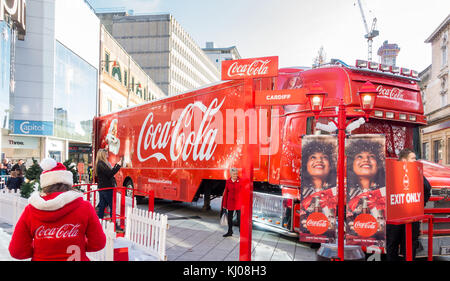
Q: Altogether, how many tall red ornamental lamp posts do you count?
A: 1